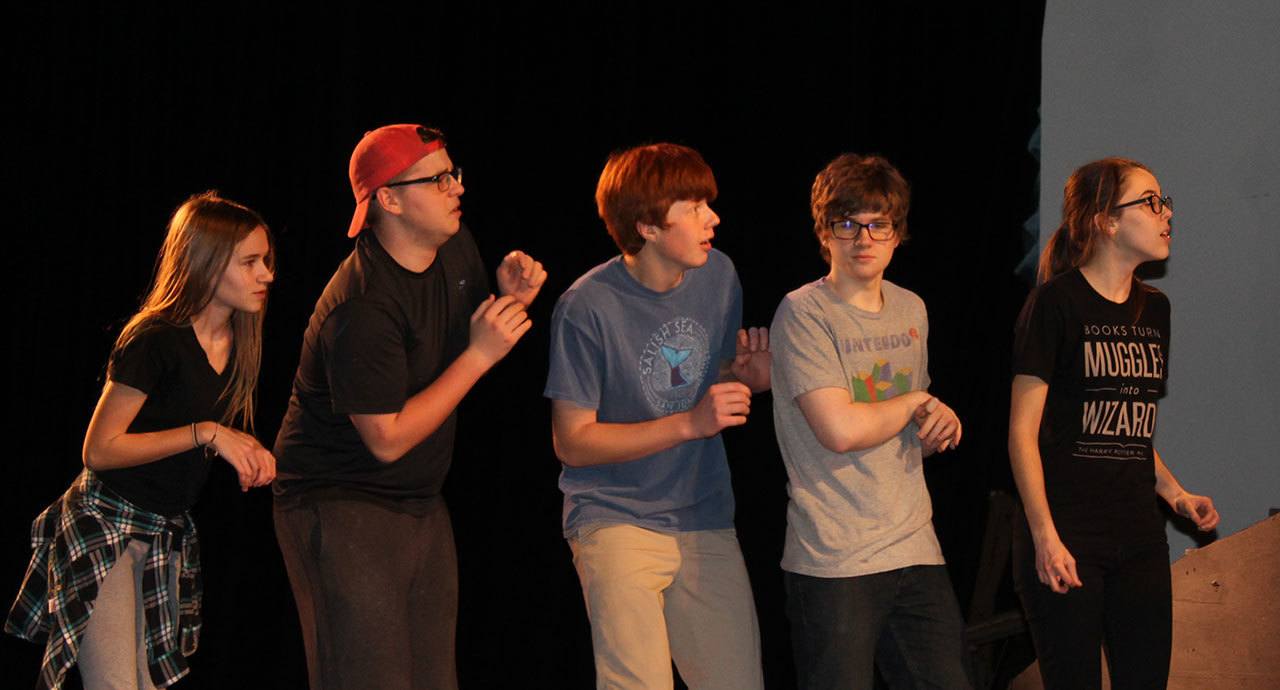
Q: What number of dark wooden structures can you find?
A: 1